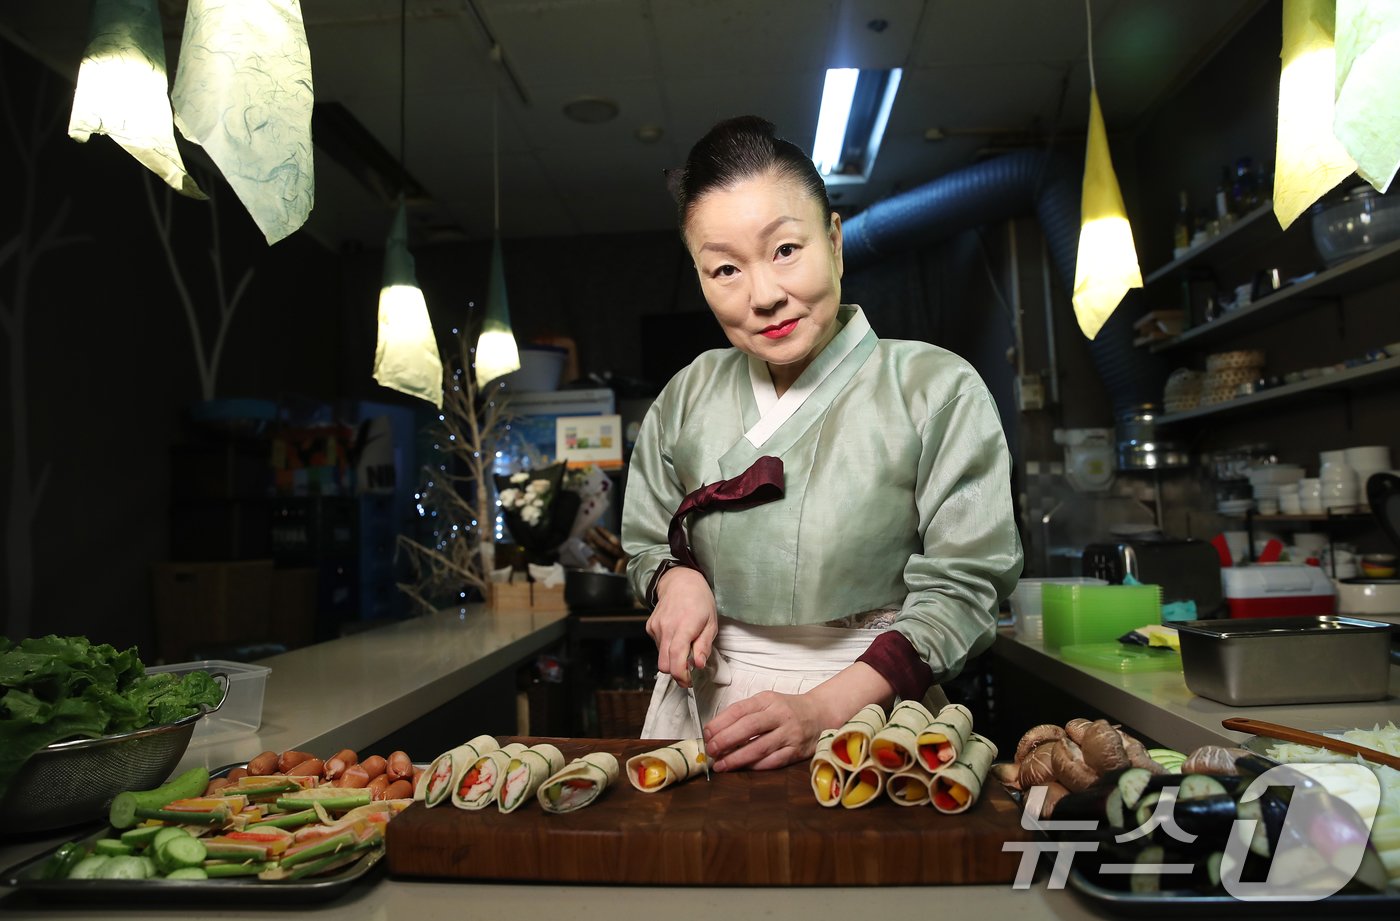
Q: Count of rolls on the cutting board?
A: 12